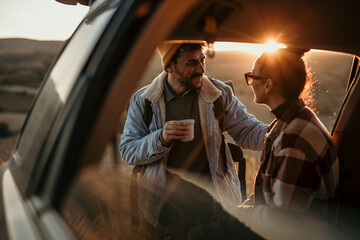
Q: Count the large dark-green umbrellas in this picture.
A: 0